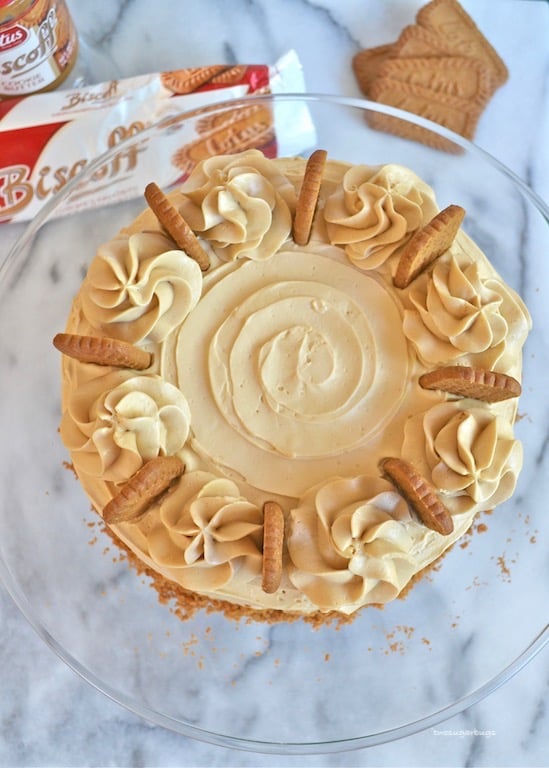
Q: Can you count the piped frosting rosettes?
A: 8